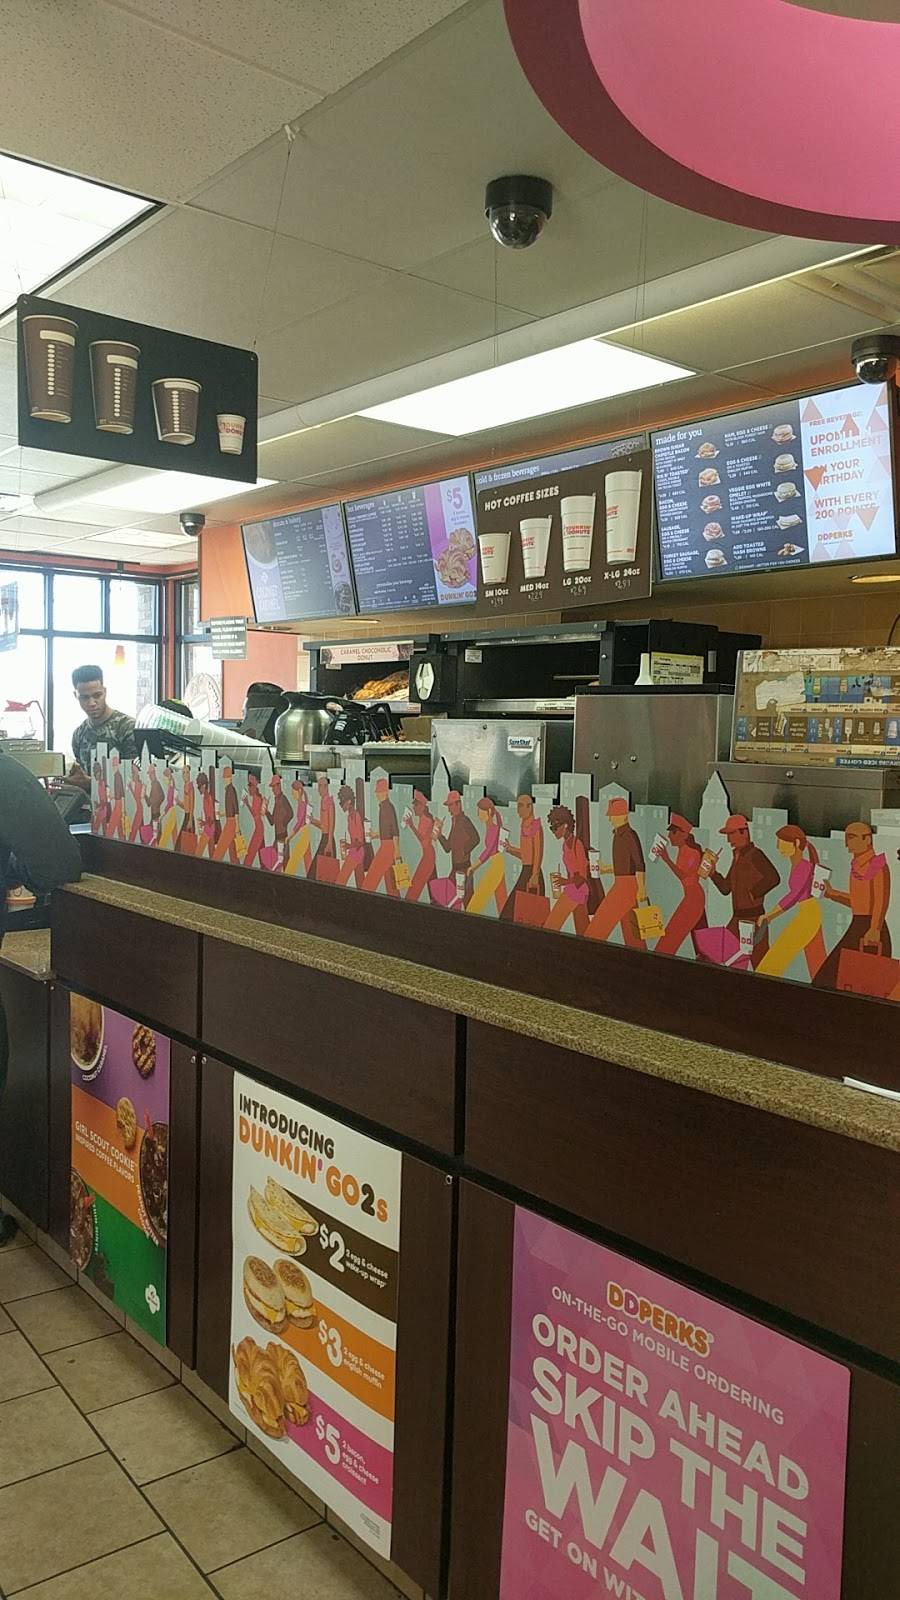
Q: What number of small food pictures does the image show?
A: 10